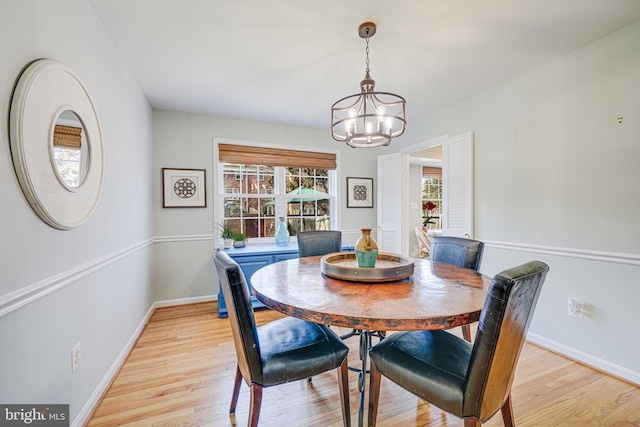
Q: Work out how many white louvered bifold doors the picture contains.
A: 2